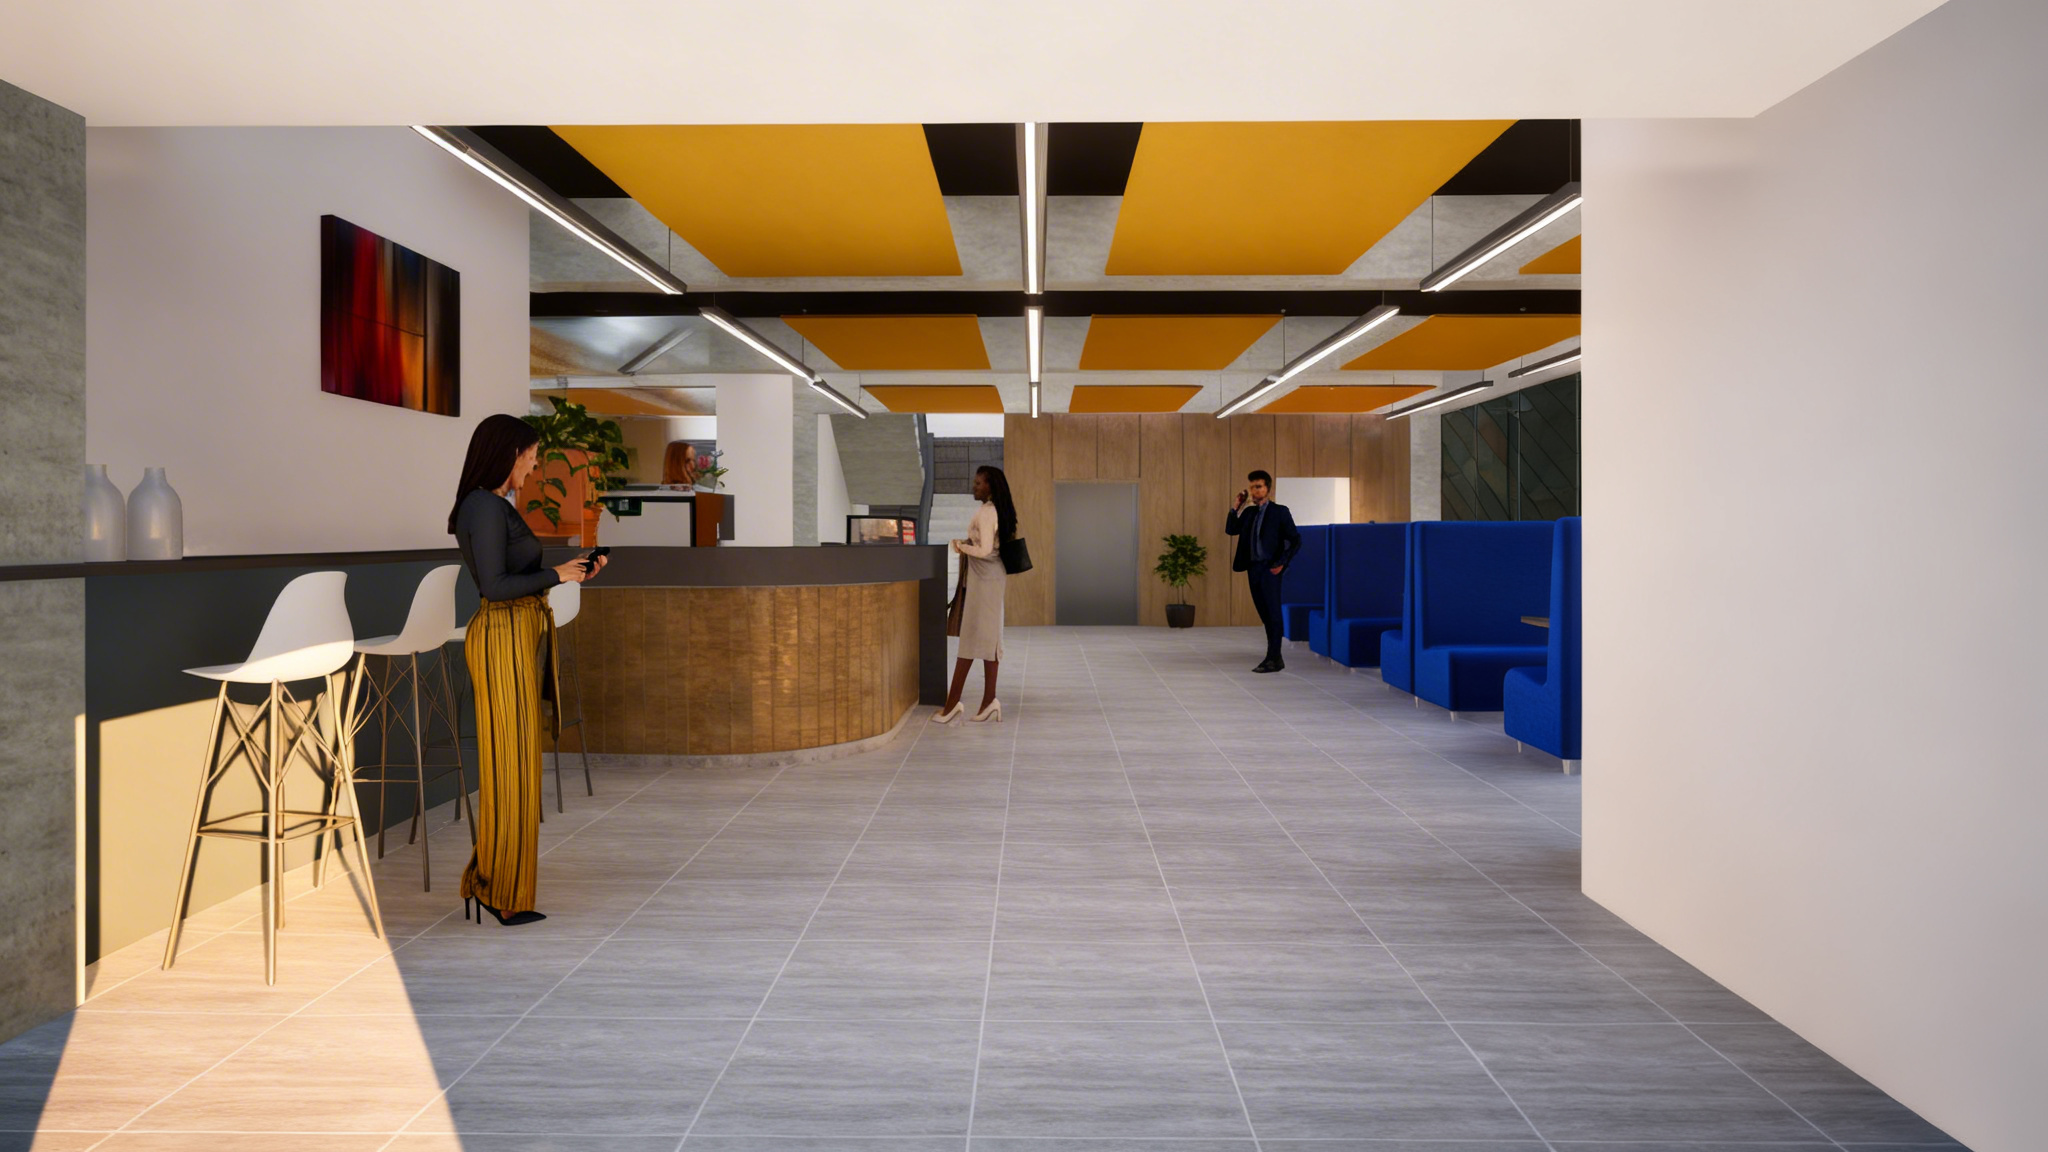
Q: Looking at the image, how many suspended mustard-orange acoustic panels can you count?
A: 9